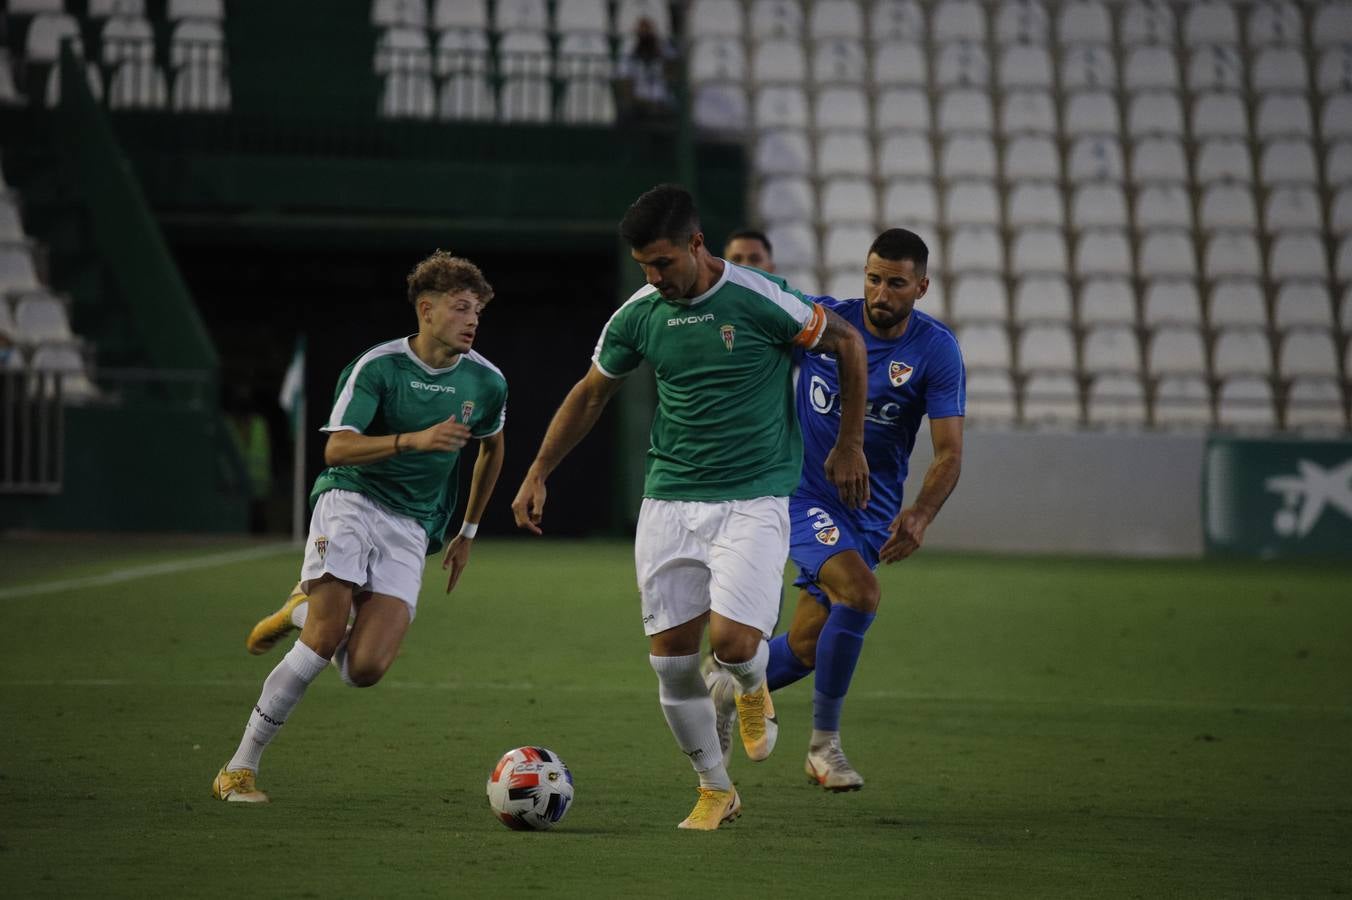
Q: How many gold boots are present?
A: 4